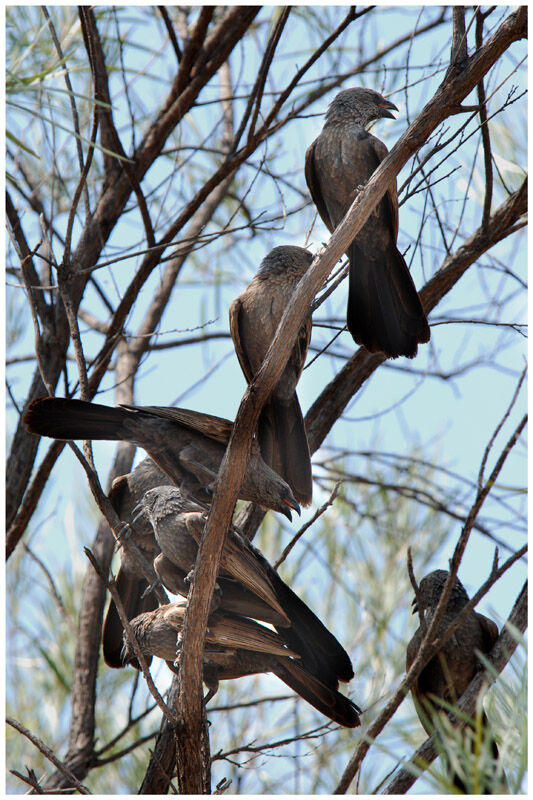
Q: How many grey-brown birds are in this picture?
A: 7